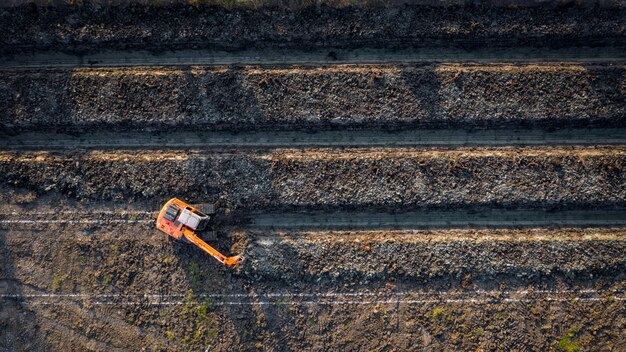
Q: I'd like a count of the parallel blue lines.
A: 3